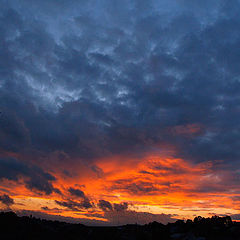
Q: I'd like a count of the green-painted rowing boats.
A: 0